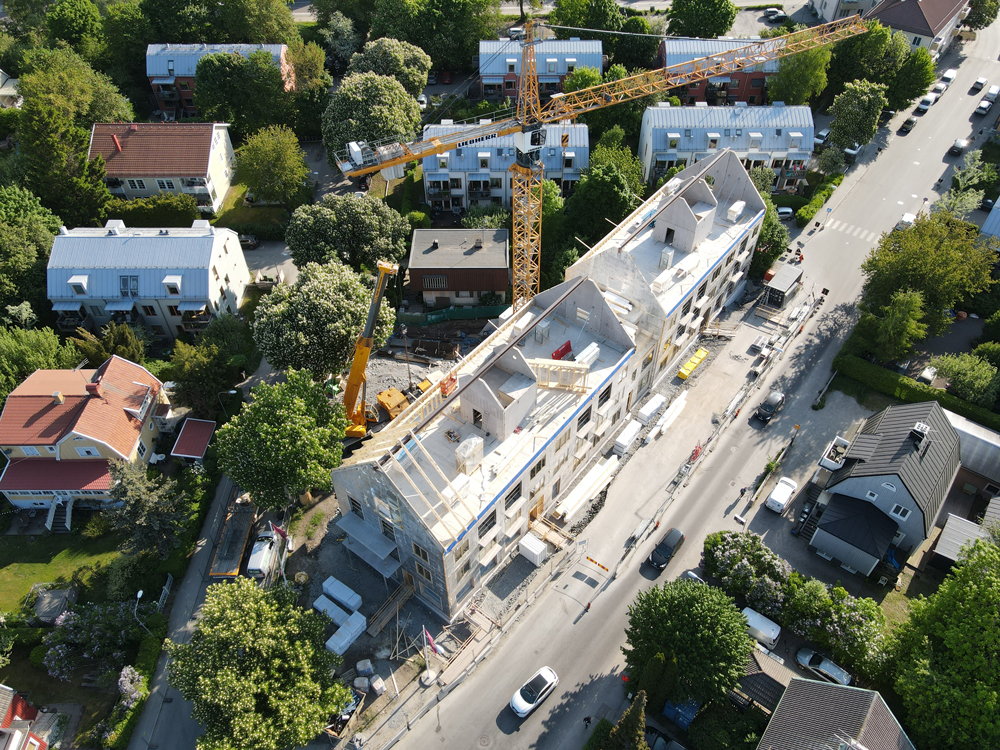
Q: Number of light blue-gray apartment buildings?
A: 6